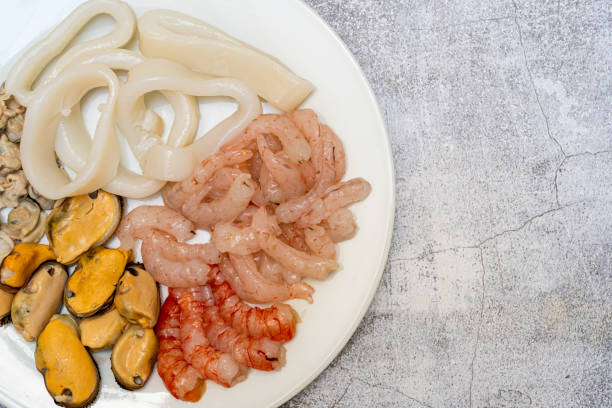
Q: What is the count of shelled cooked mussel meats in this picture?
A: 9